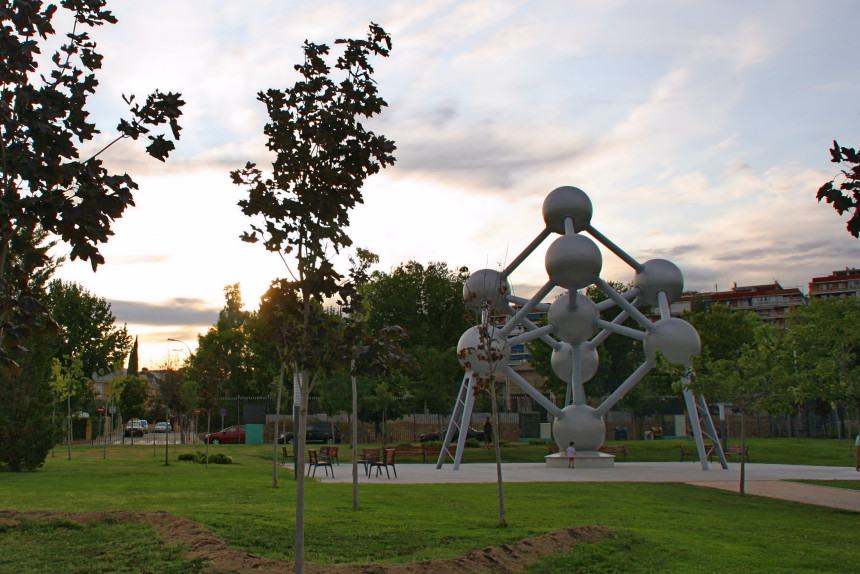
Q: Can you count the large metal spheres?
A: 9